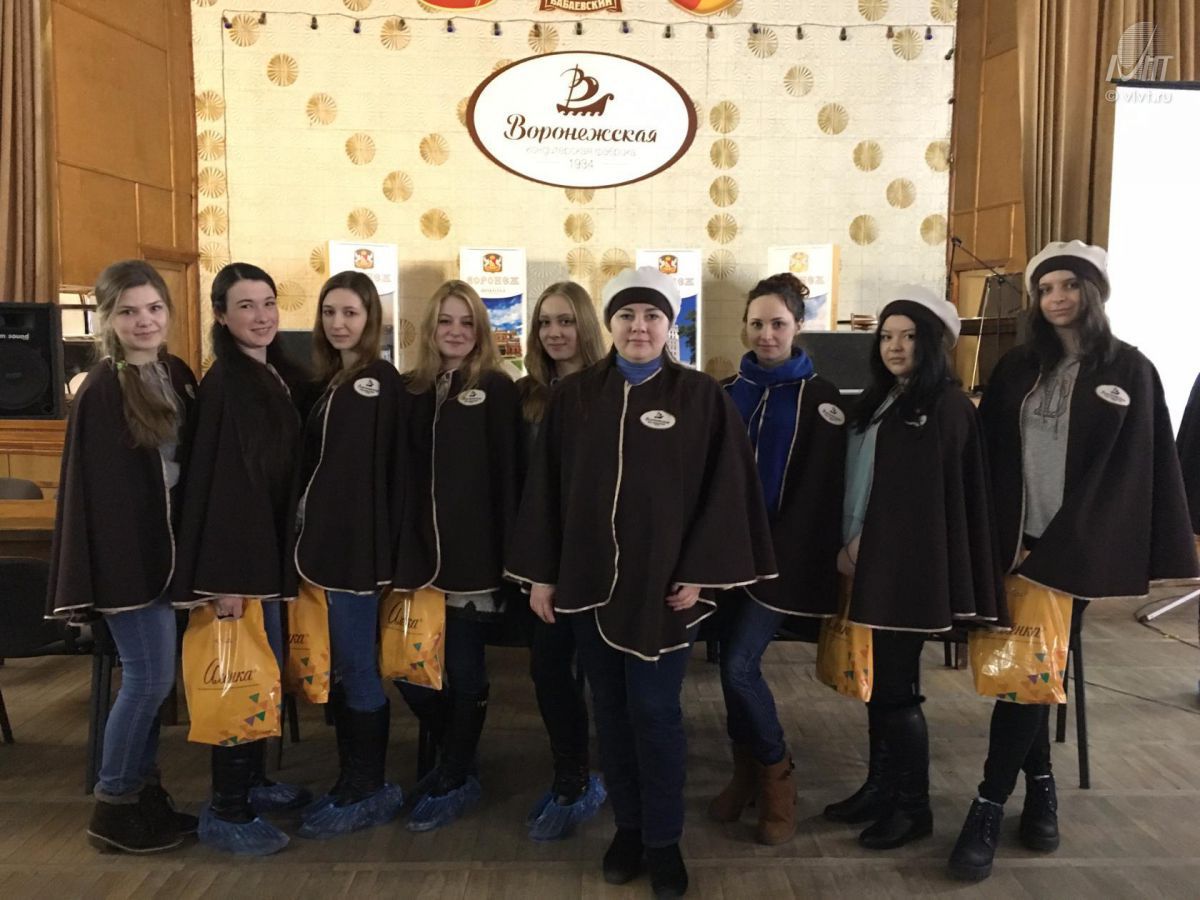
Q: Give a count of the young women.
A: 9